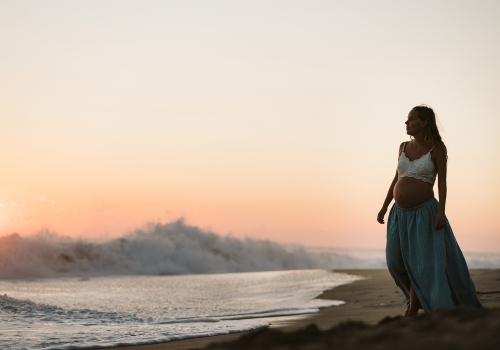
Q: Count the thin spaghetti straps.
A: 2